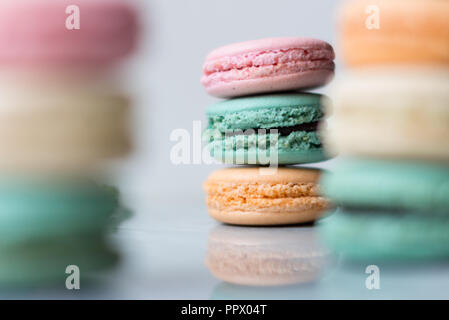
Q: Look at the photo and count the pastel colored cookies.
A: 9